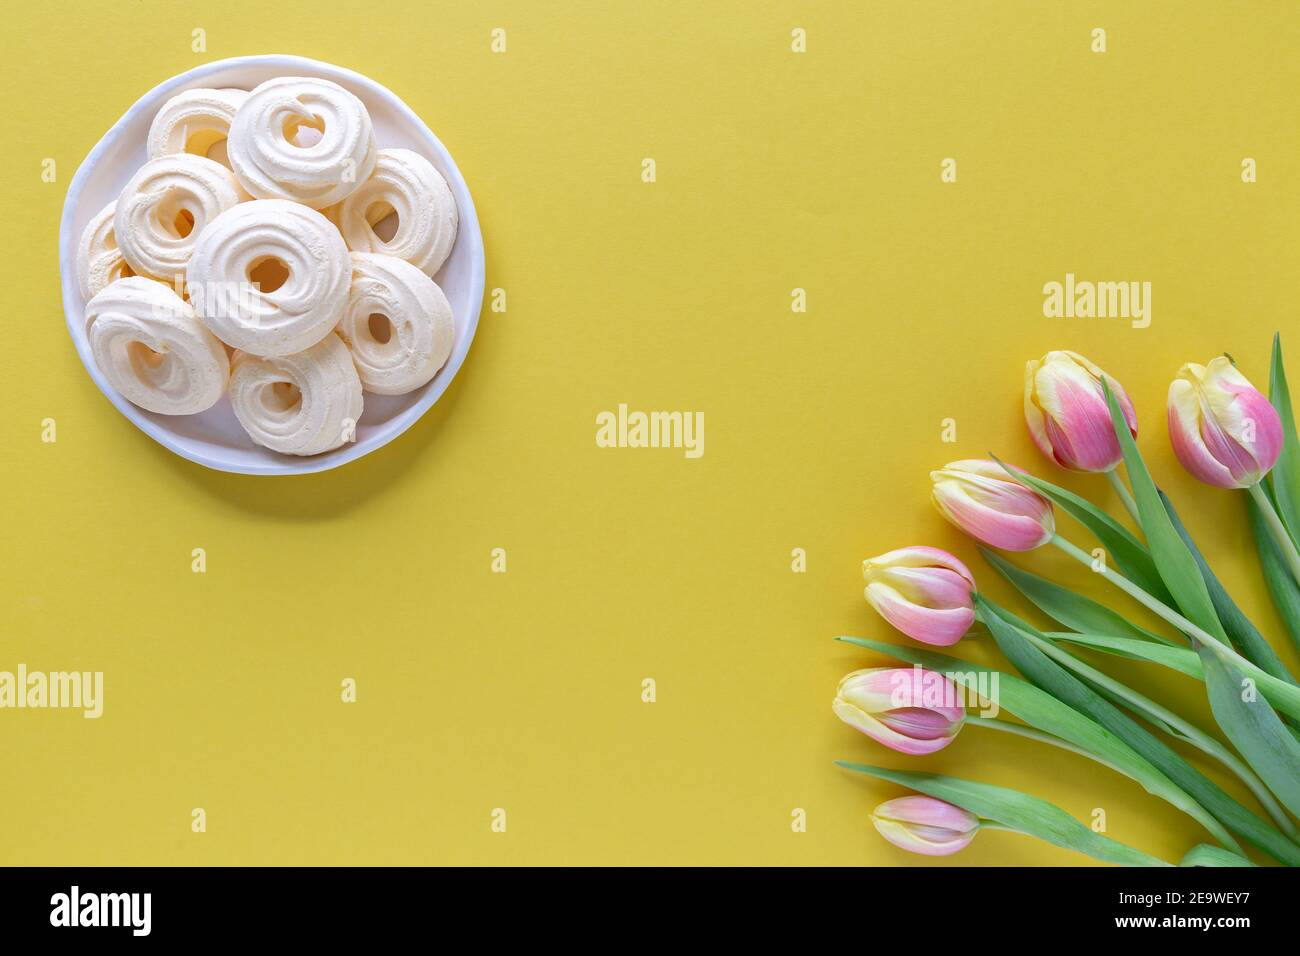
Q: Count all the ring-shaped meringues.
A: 9